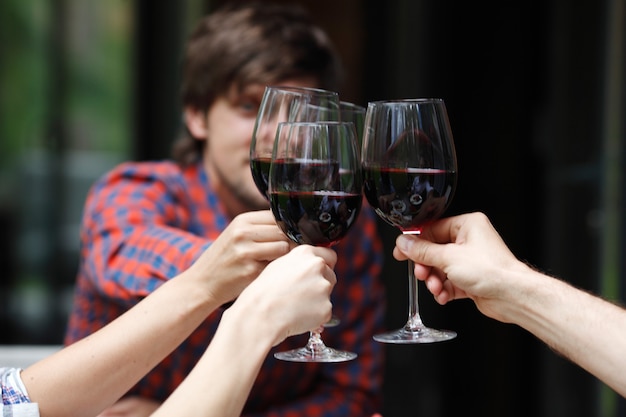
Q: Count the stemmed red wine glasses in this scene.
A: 4